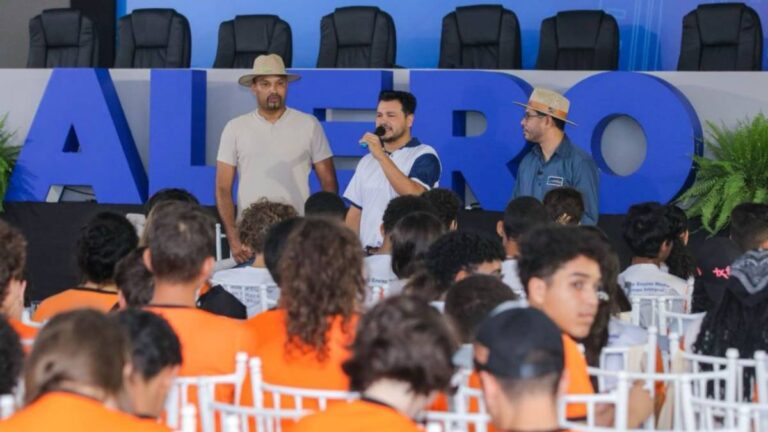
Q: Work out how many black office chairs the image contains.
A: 7